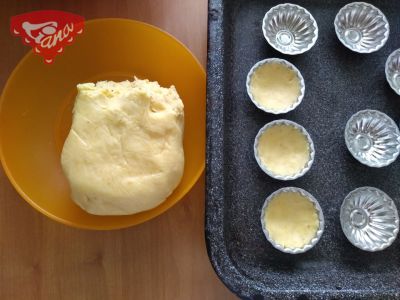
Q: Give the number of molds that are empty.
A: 5